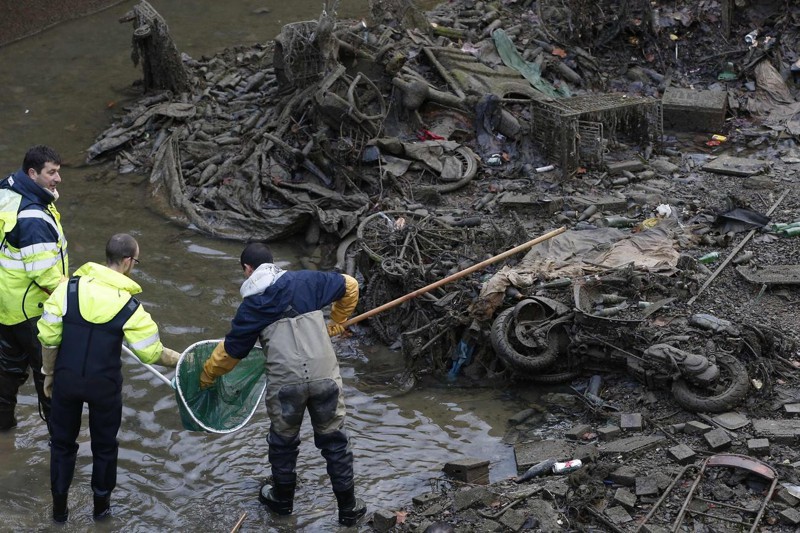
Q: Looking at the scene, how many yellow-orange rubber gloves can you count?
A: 2